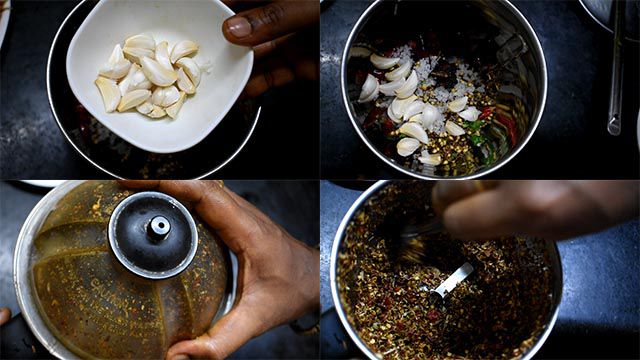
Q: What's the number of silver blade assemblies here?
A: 1